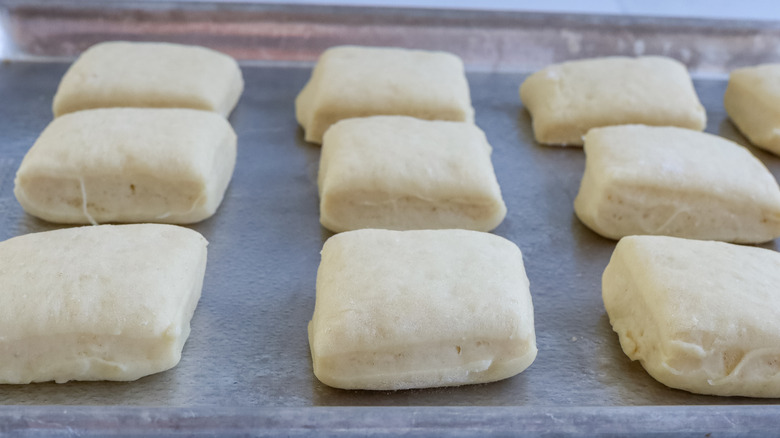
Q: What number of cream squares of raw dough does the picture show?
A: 10